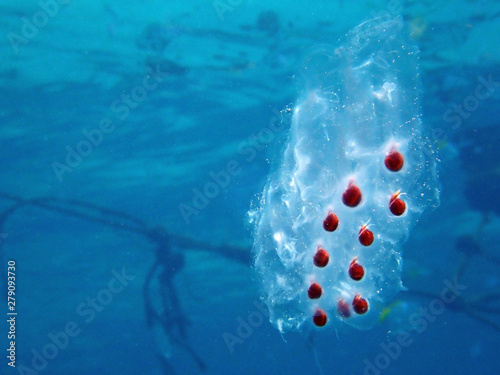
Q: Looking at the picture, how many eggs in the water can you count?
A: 11